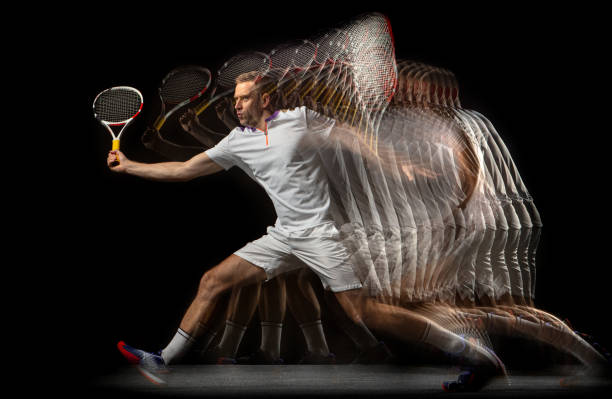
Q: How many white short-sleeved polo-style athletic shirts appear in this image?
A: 1